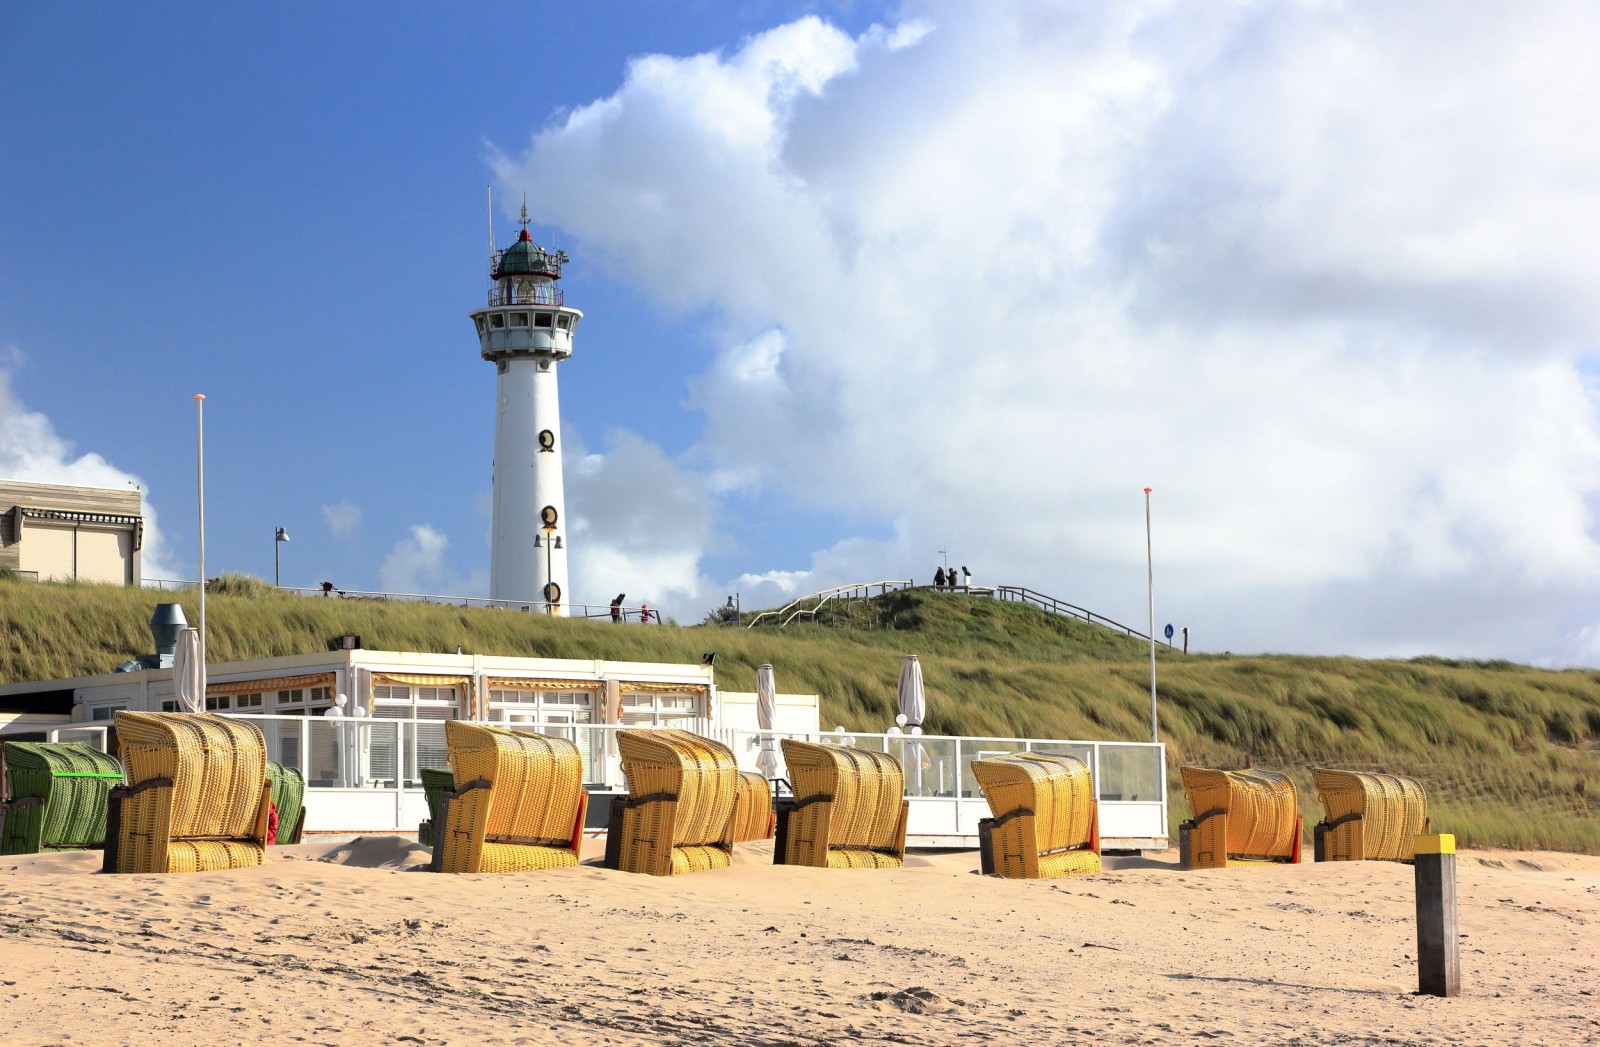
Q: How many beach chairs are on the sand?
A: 11